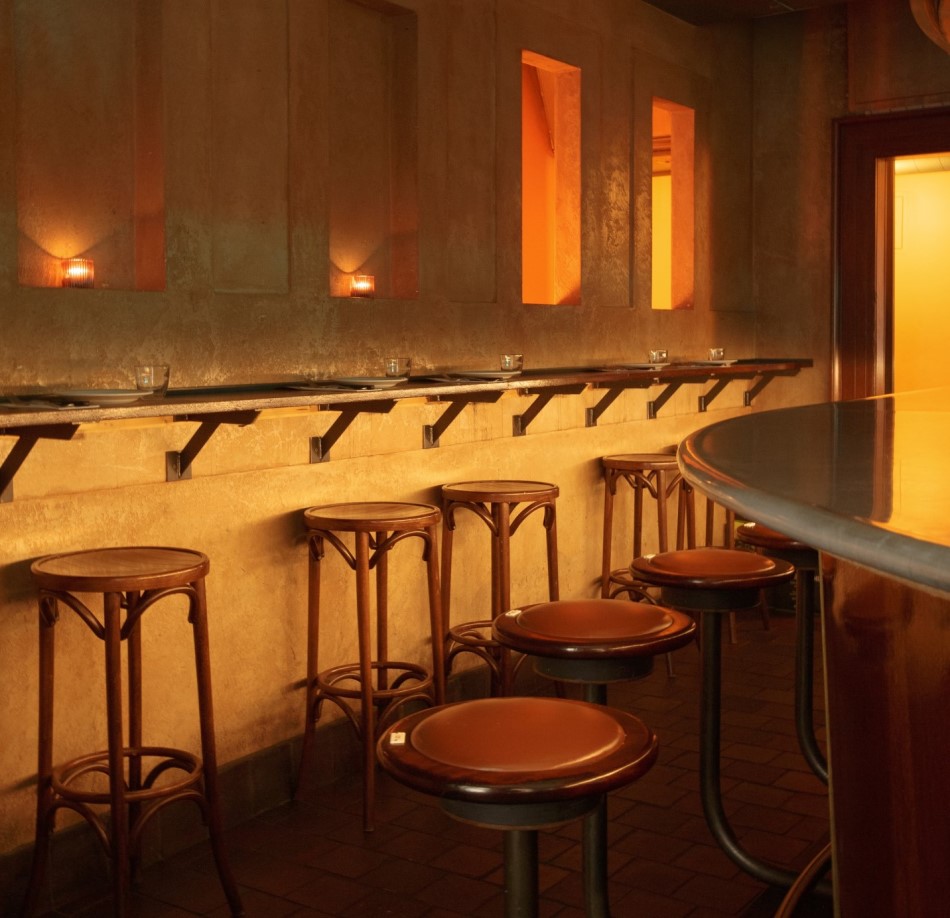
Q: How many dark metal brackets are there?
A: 9